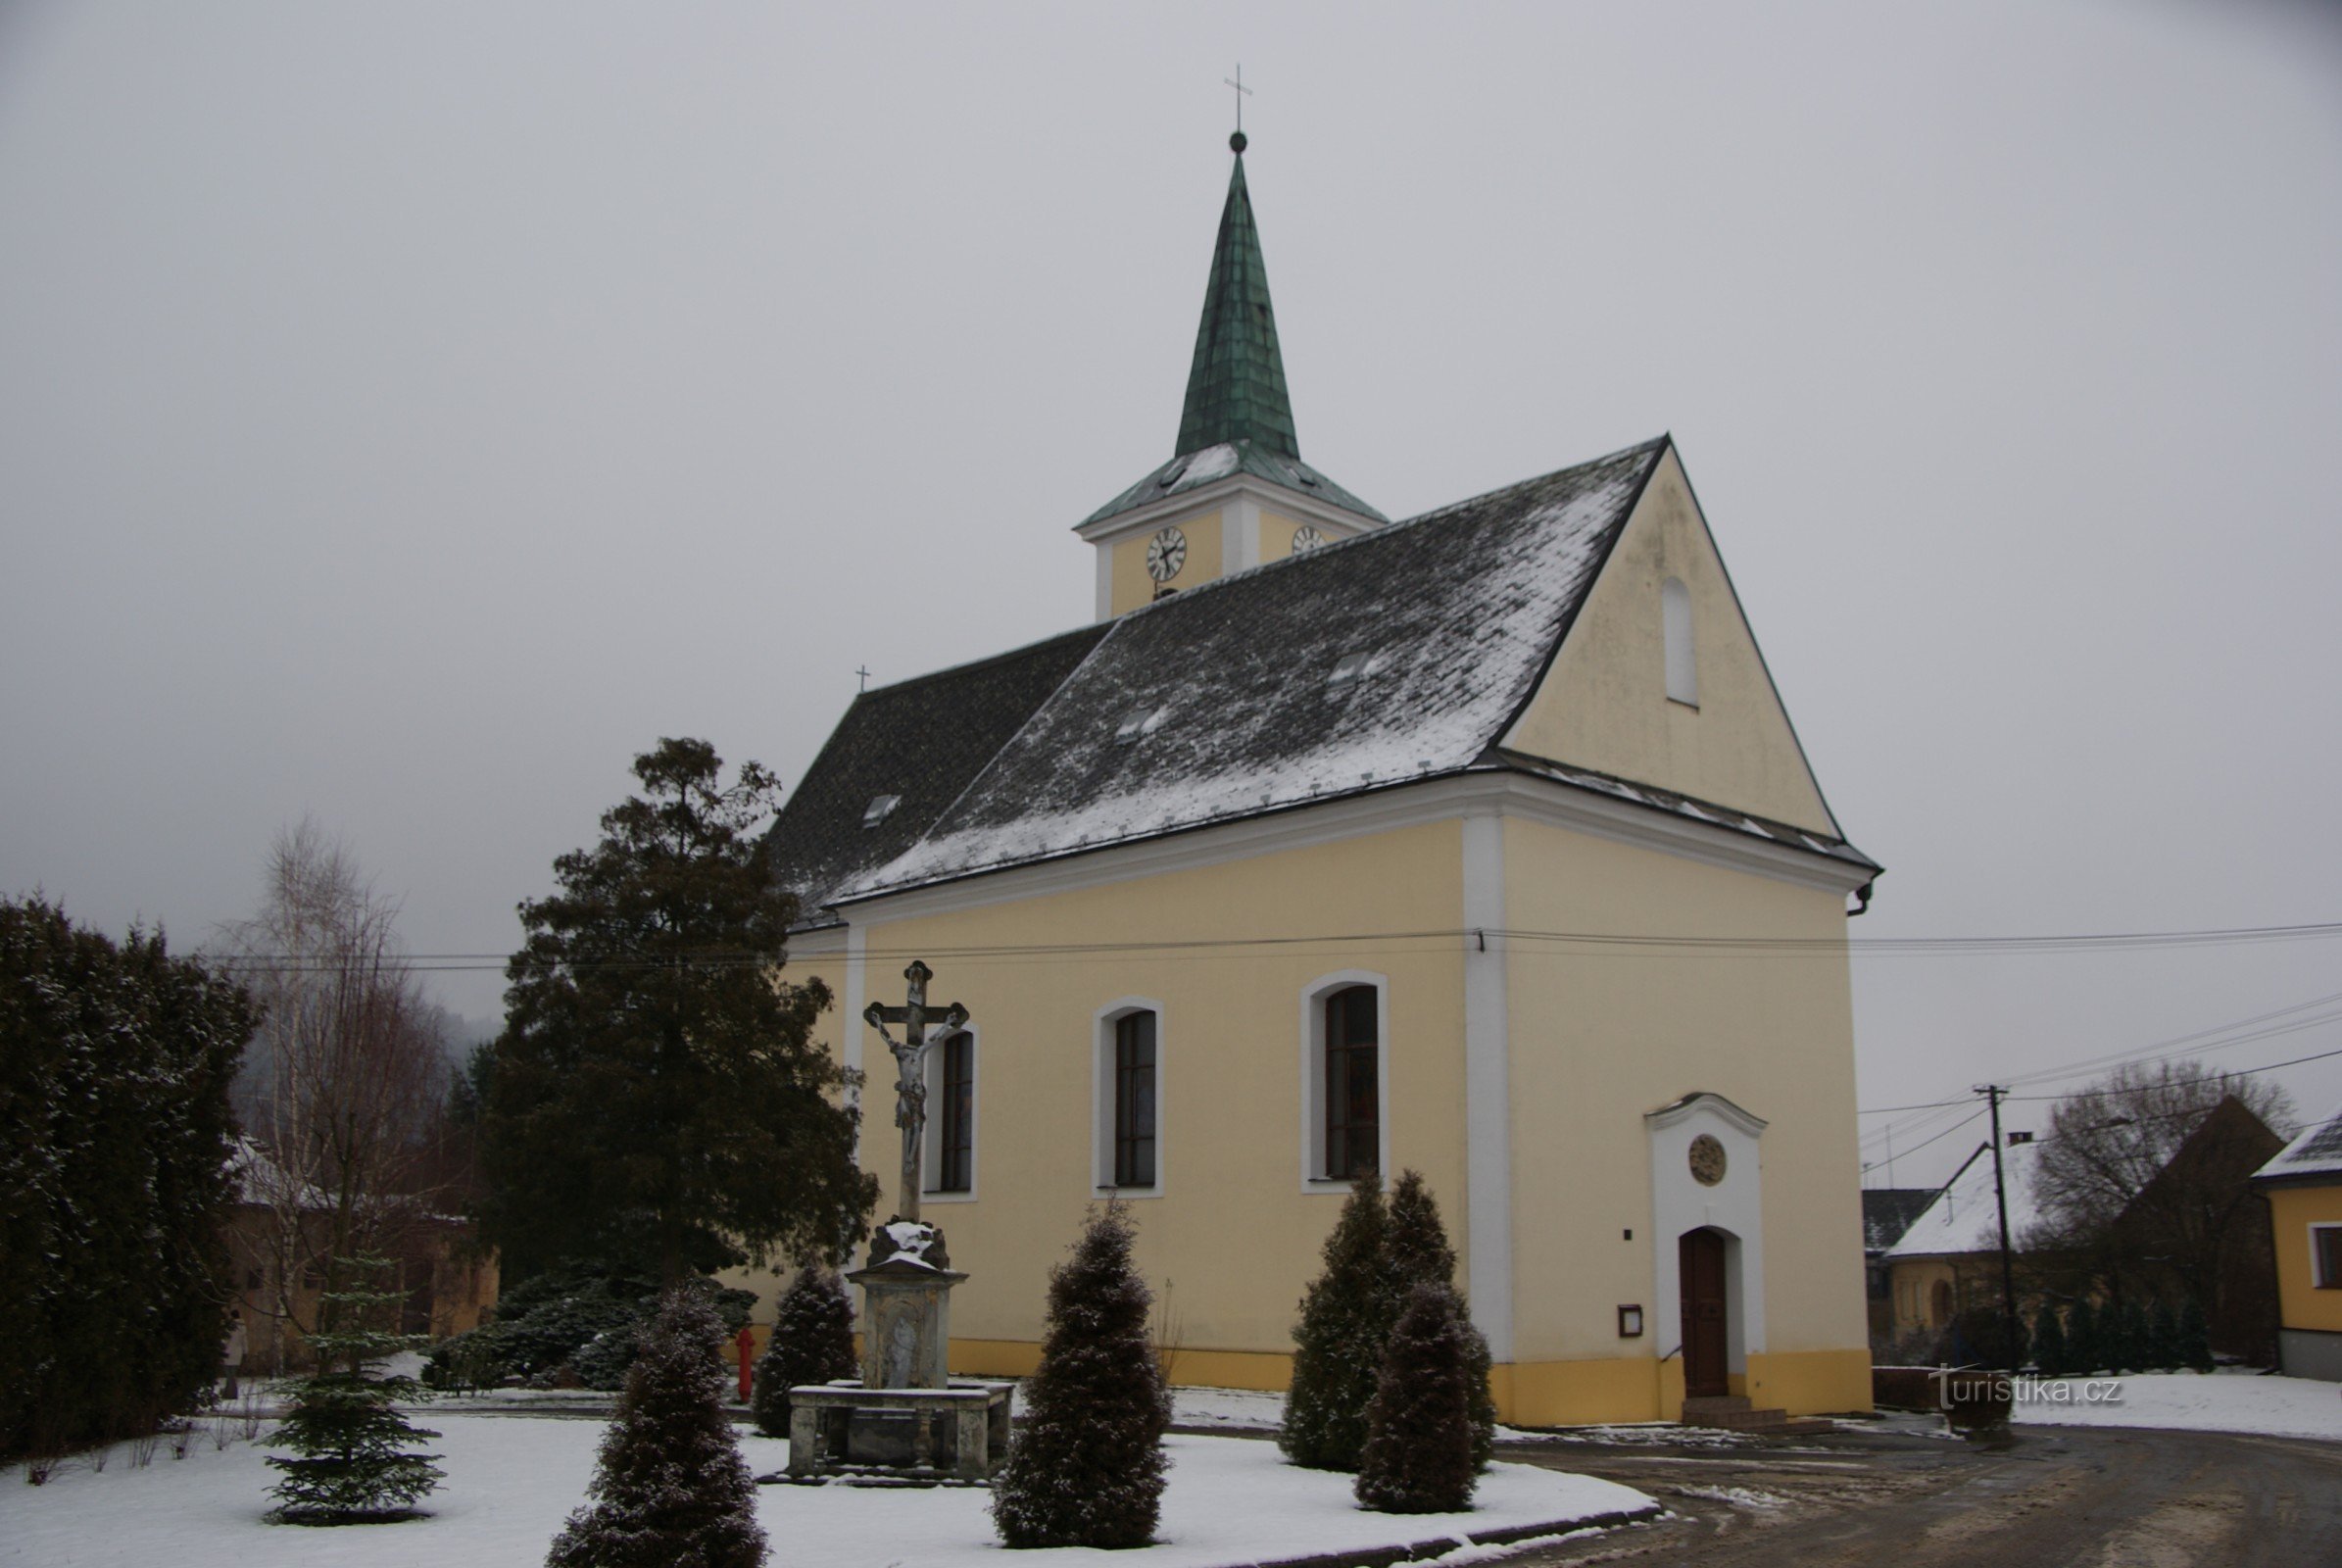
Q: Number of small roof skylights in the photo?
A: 3